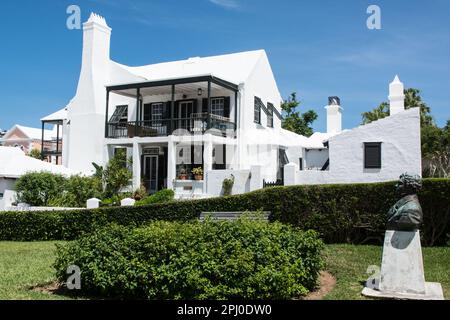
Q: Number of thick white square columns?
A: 4